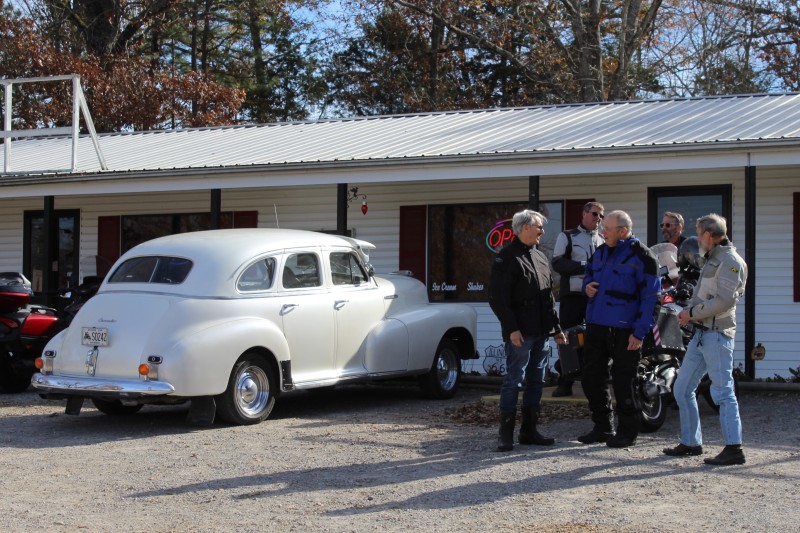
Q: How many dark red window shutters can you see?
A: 5